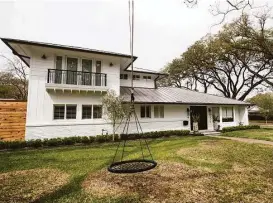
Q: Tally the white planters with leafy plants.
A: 2